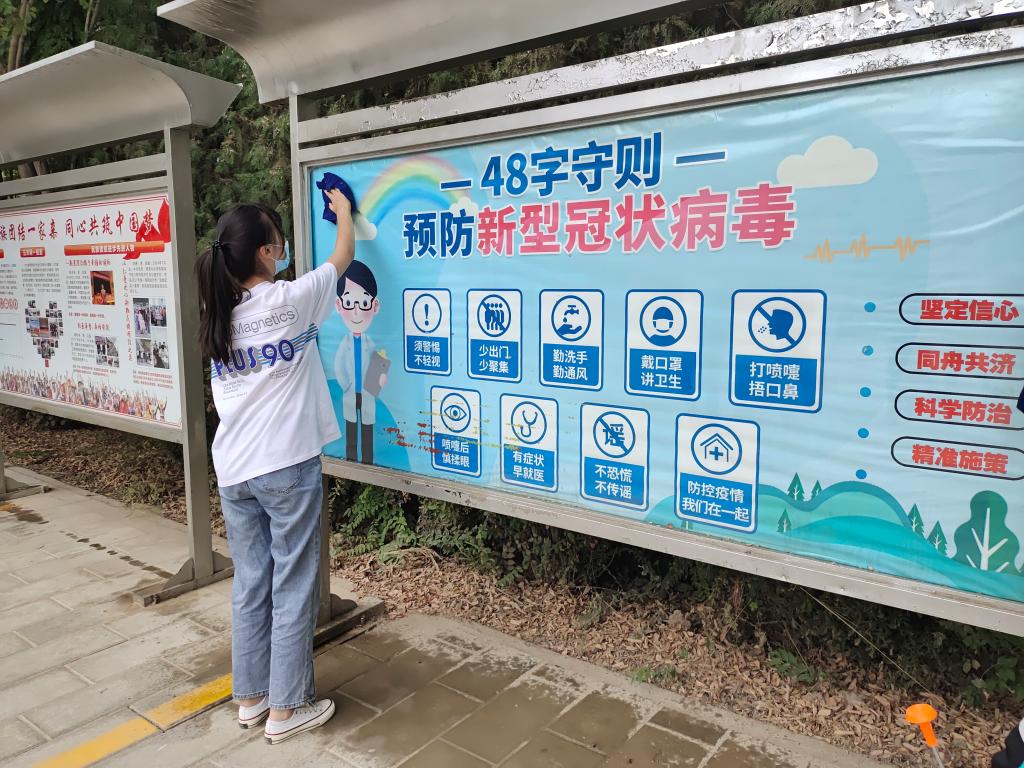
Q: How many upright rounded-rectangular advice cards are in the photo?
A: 9